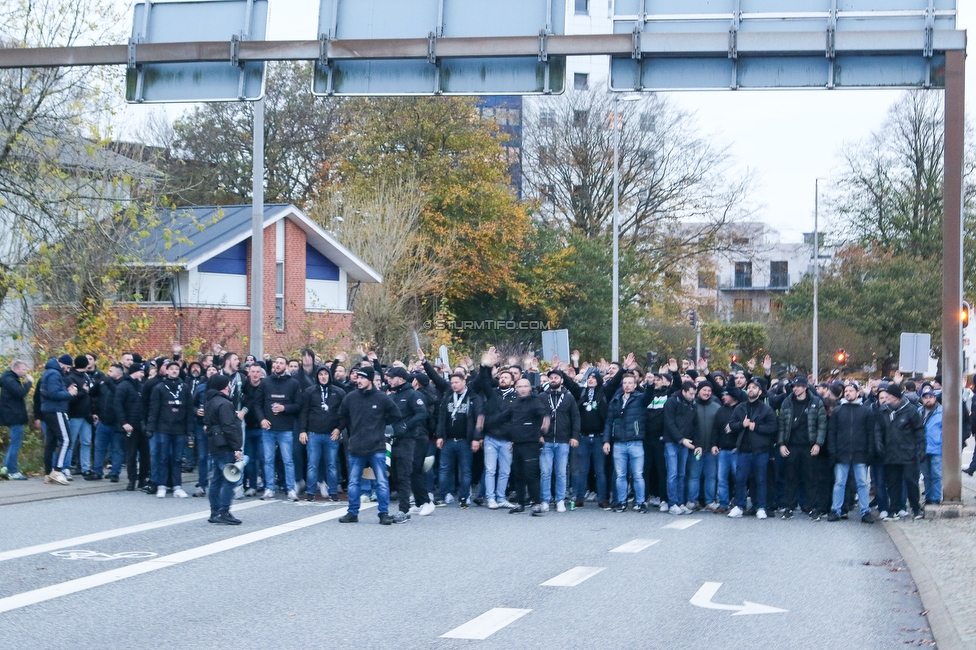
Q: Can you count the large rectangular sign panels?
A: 3